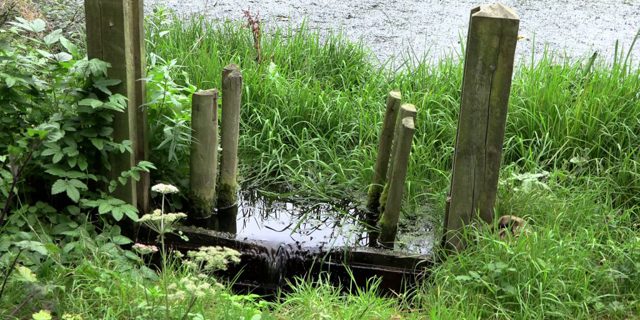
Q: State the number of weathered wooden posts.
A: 7